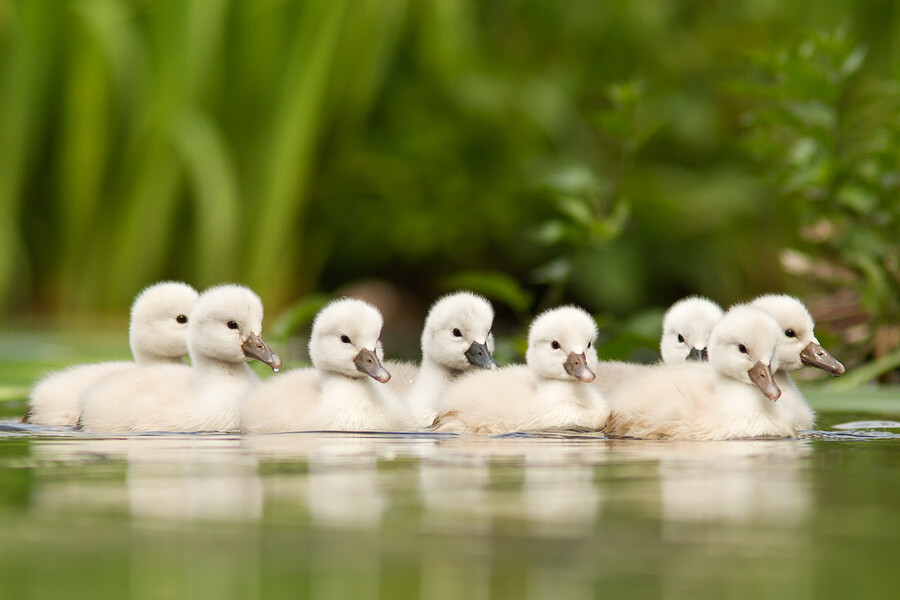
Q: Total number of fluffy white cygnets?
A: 8